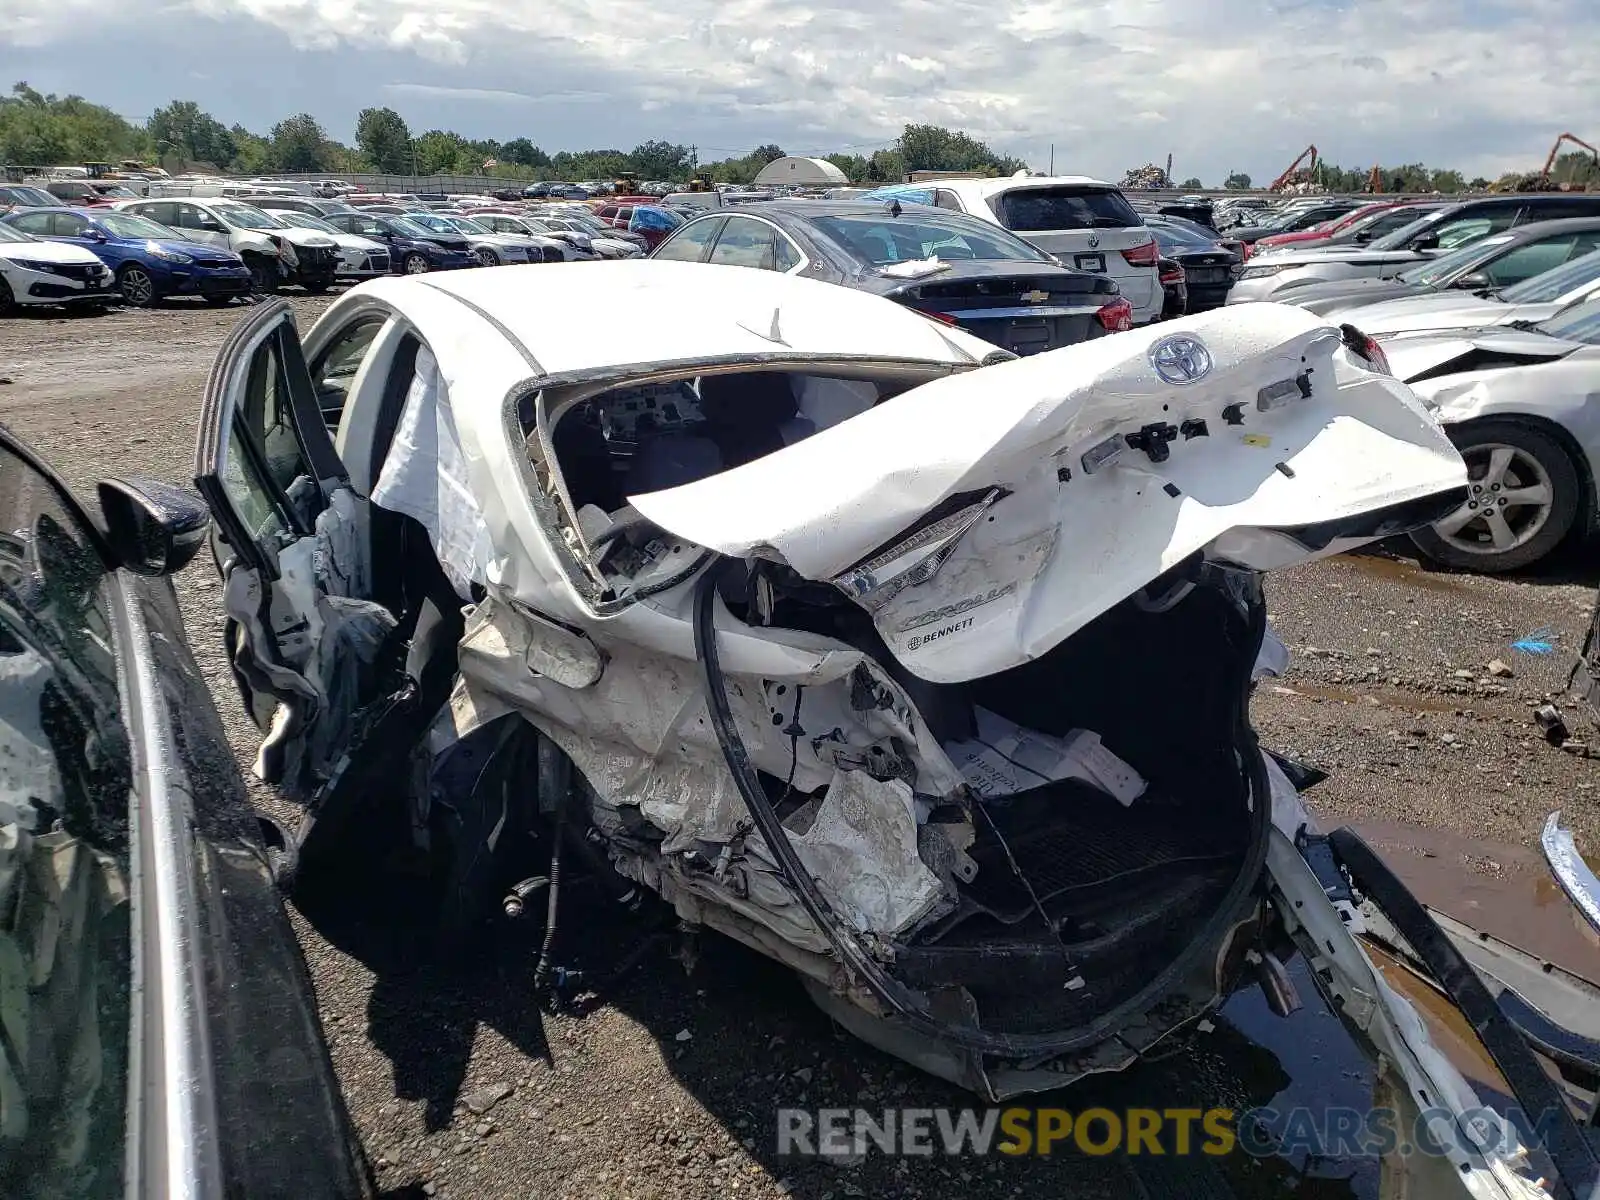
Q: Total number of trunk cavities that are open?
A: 1